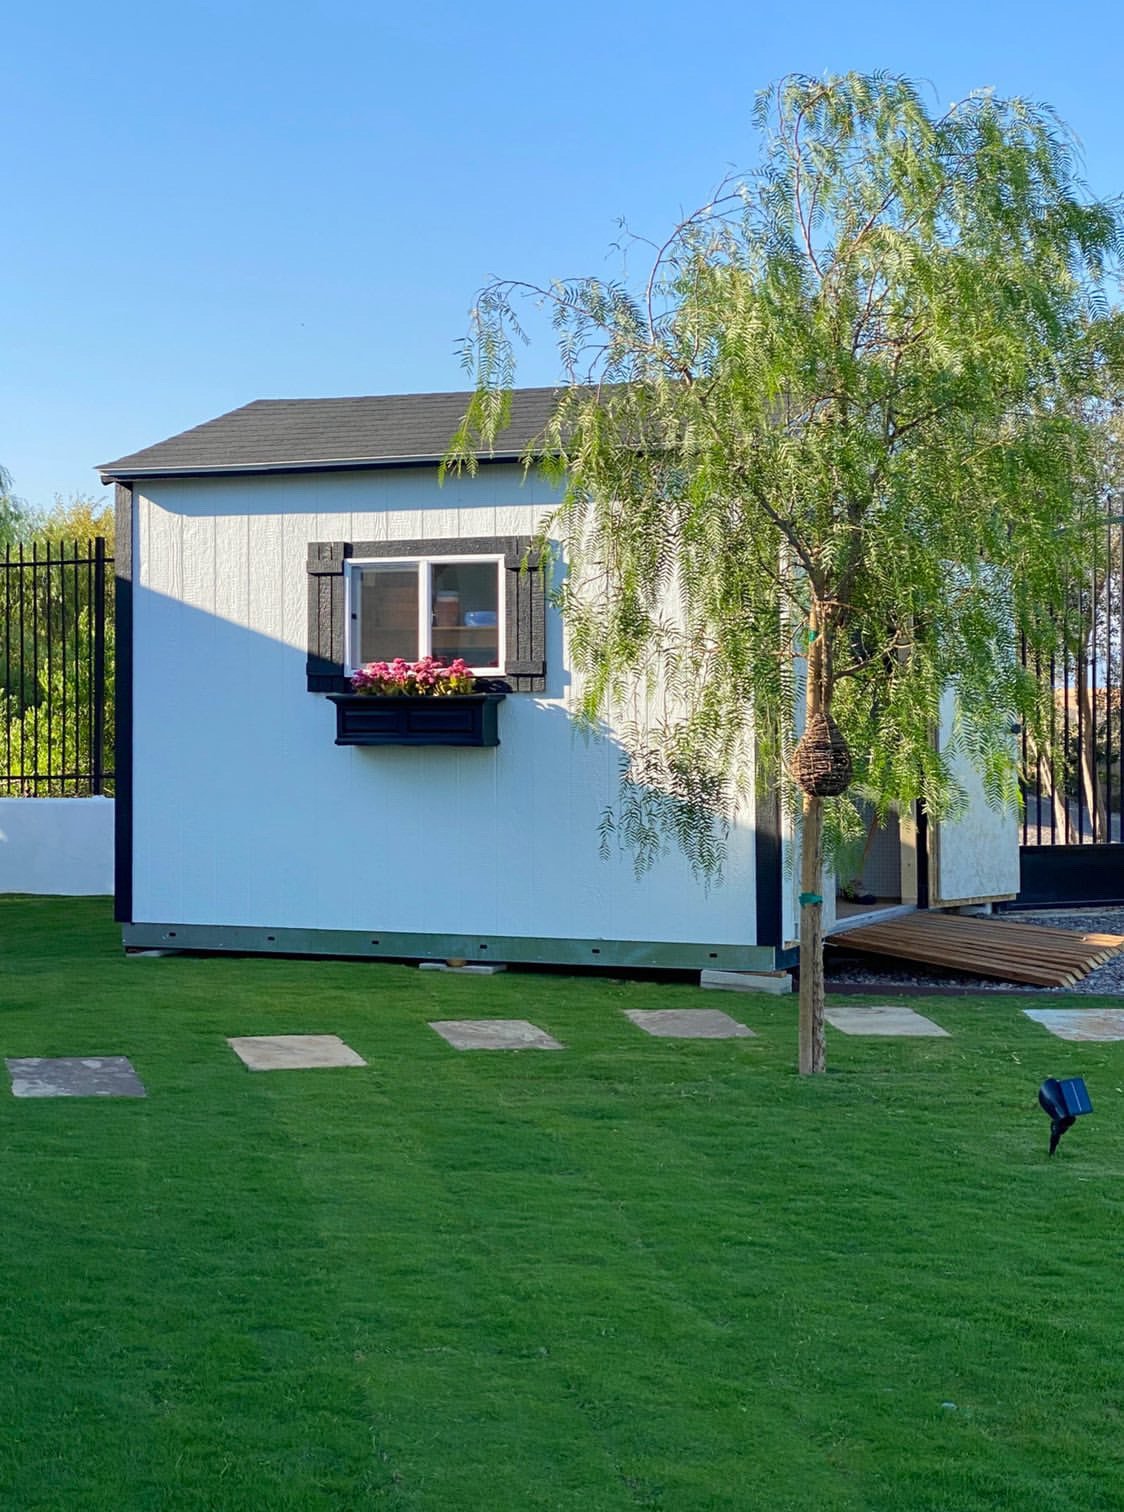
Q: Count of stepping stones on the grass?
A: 6